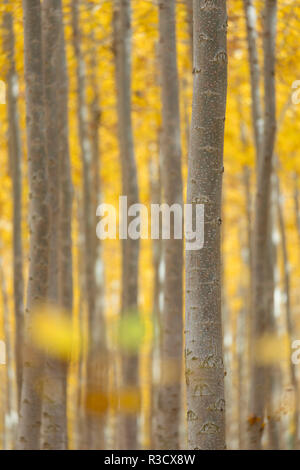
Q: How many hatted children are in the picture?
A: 0